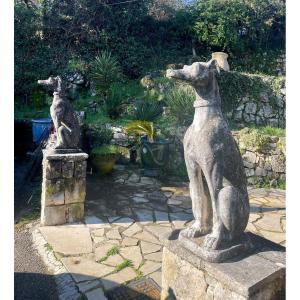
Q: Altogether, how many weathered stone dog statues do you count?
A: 2